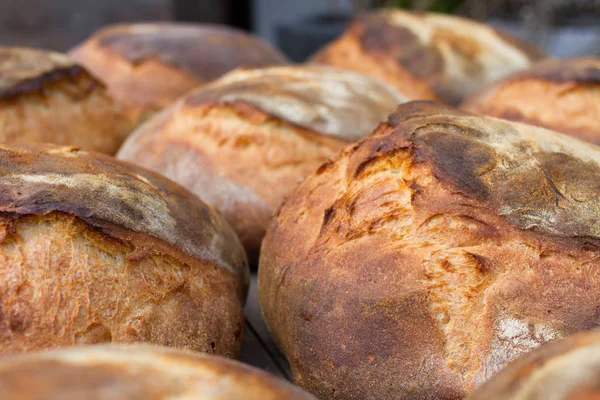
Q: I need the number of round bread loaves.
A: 9